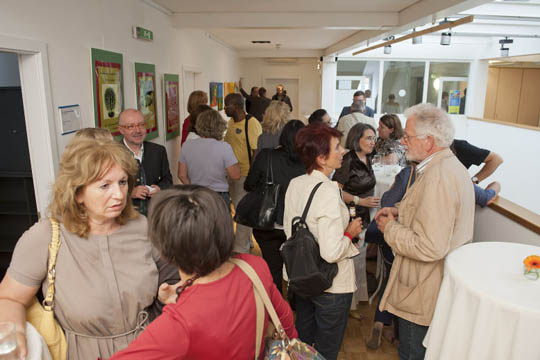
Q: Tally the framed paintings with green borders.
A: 3